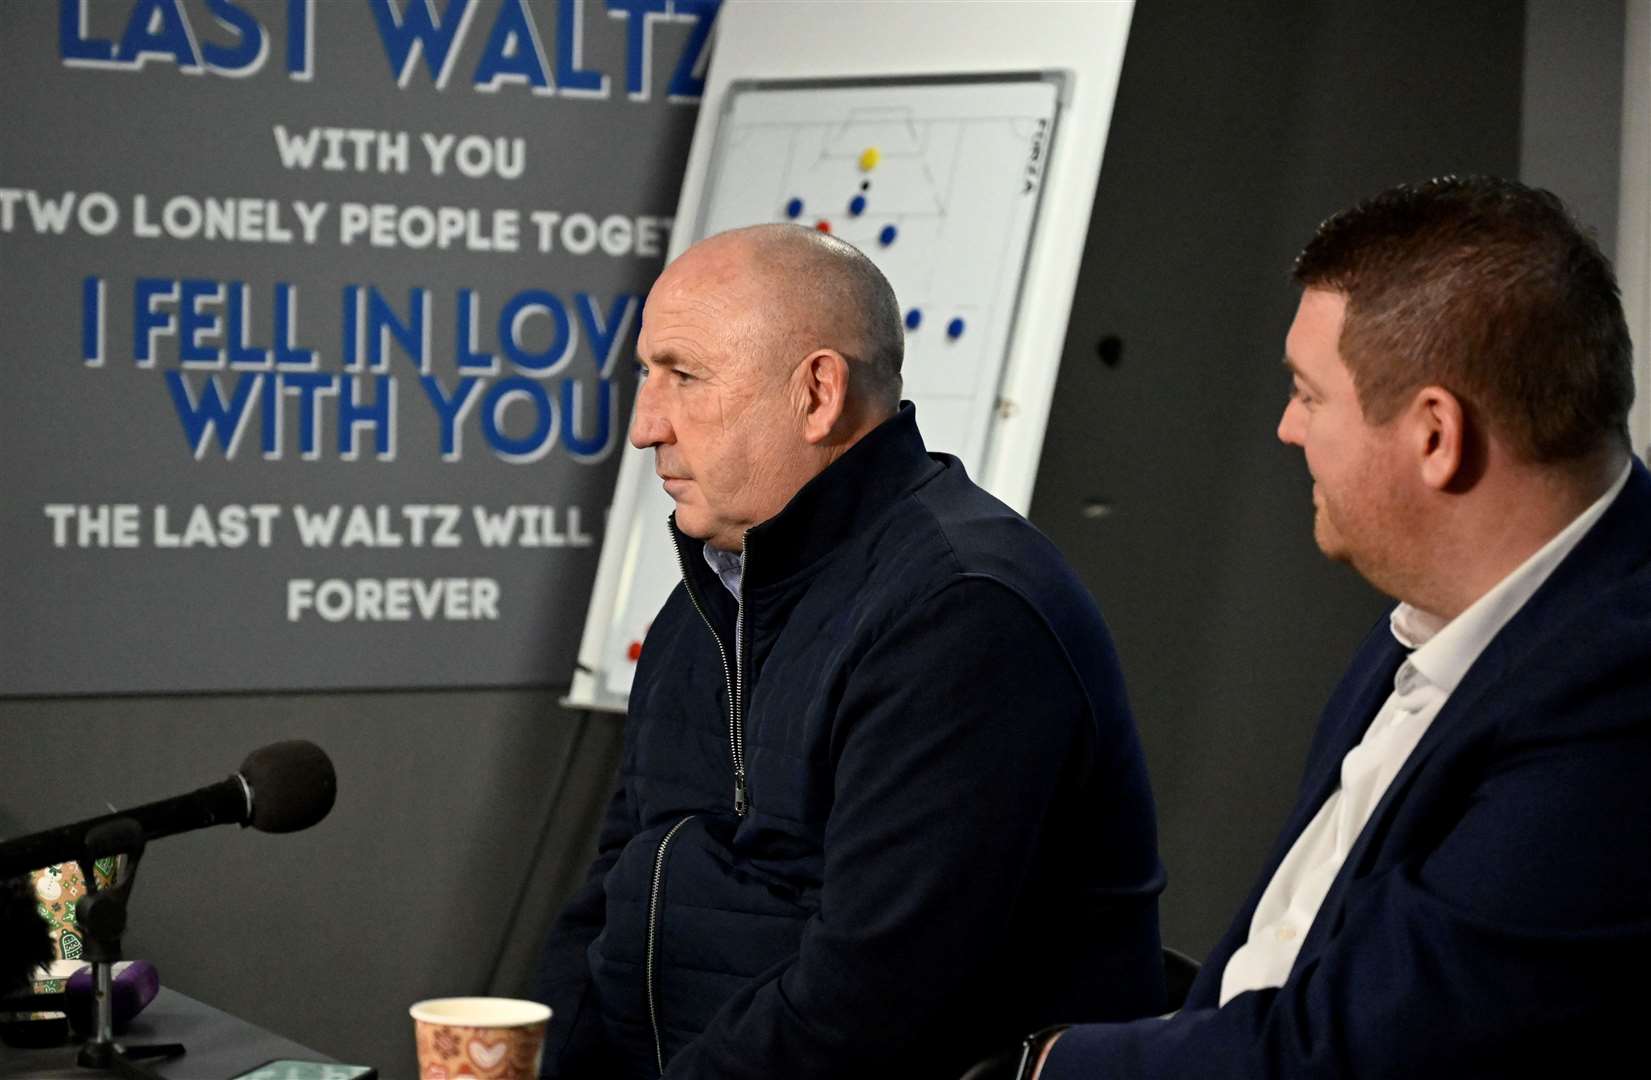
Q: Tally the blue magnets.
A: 5